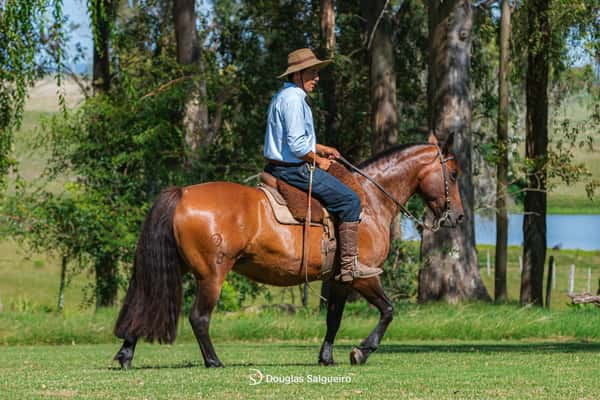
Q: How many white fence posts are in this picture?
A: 5